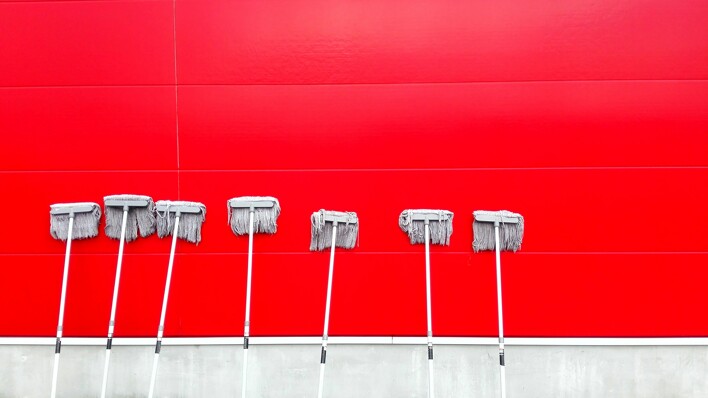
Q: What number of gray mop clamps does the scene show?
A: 7